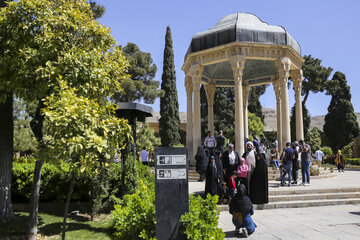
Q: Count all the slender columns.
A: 8